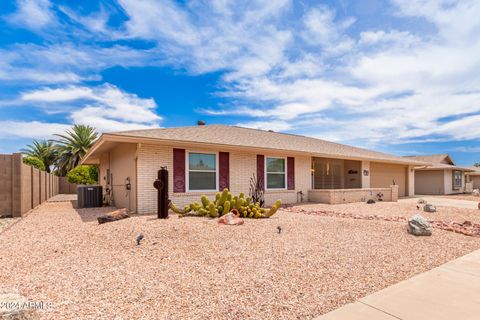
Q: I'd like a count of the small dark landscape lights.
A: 2